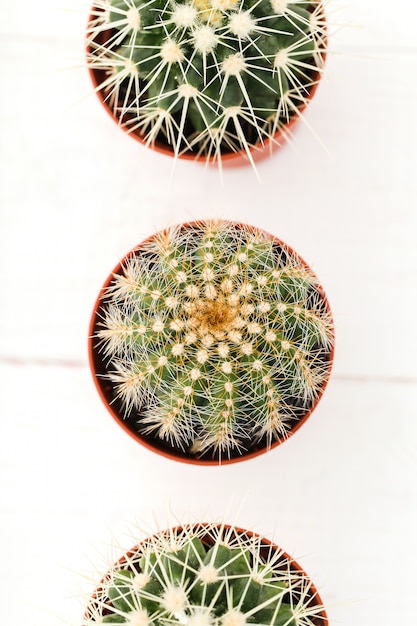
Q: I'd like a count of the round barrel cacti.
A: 3